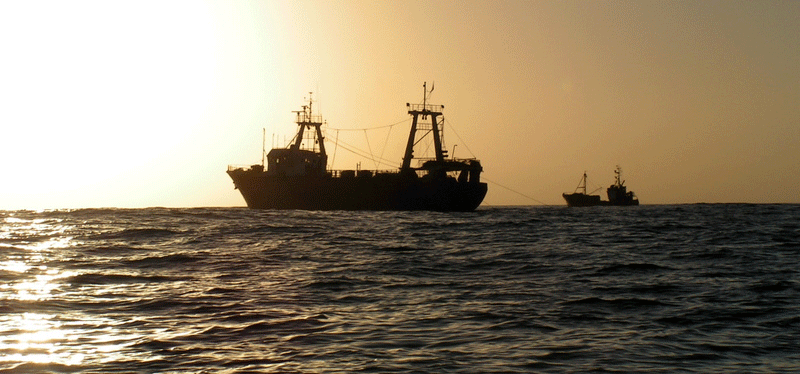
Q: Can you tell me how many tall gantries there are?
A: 2